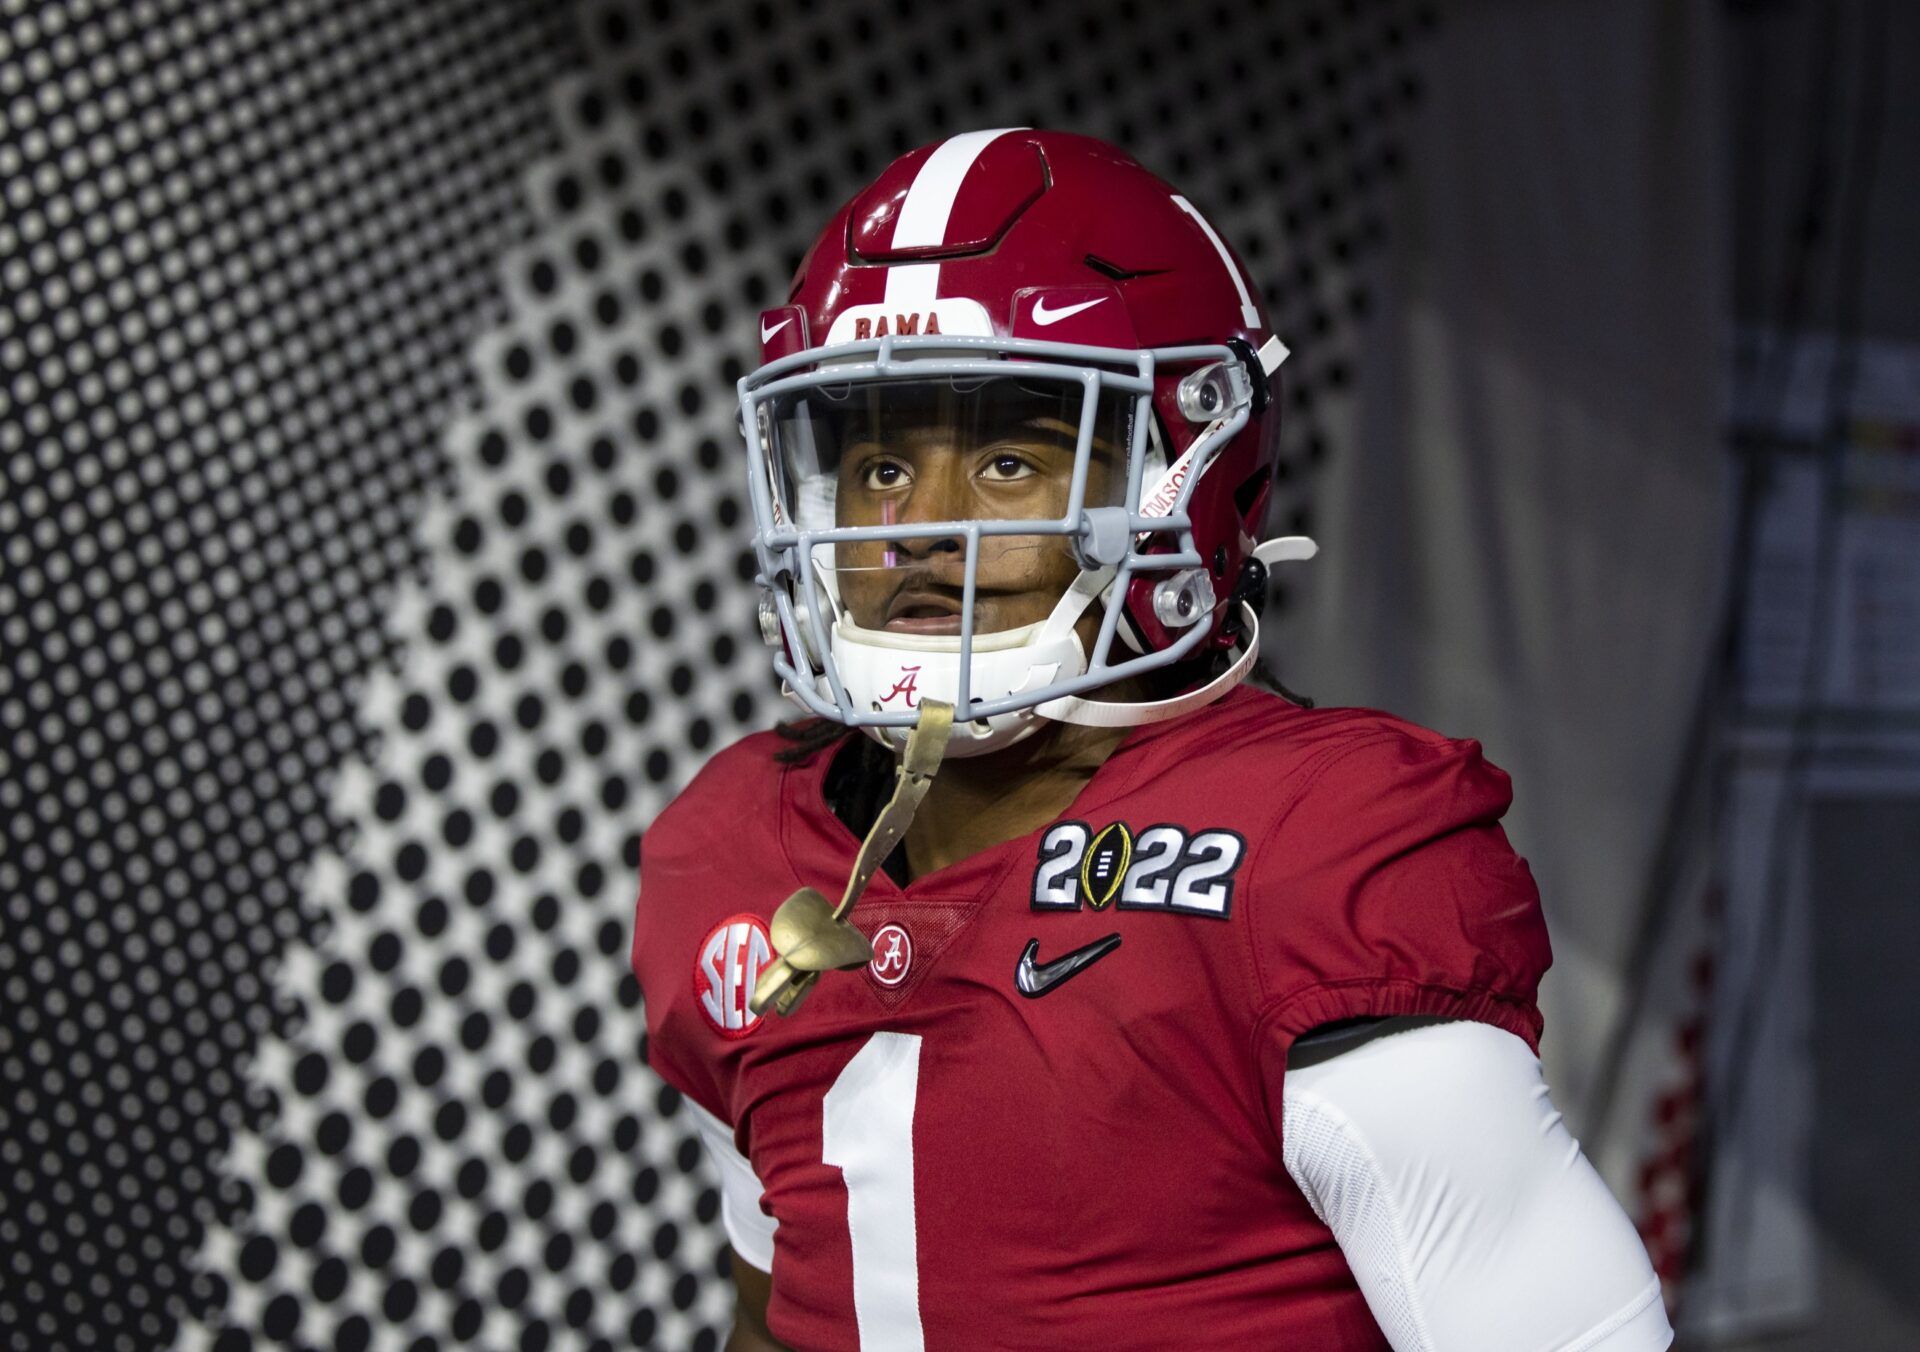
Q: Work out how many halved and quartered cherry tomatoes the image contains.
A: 0